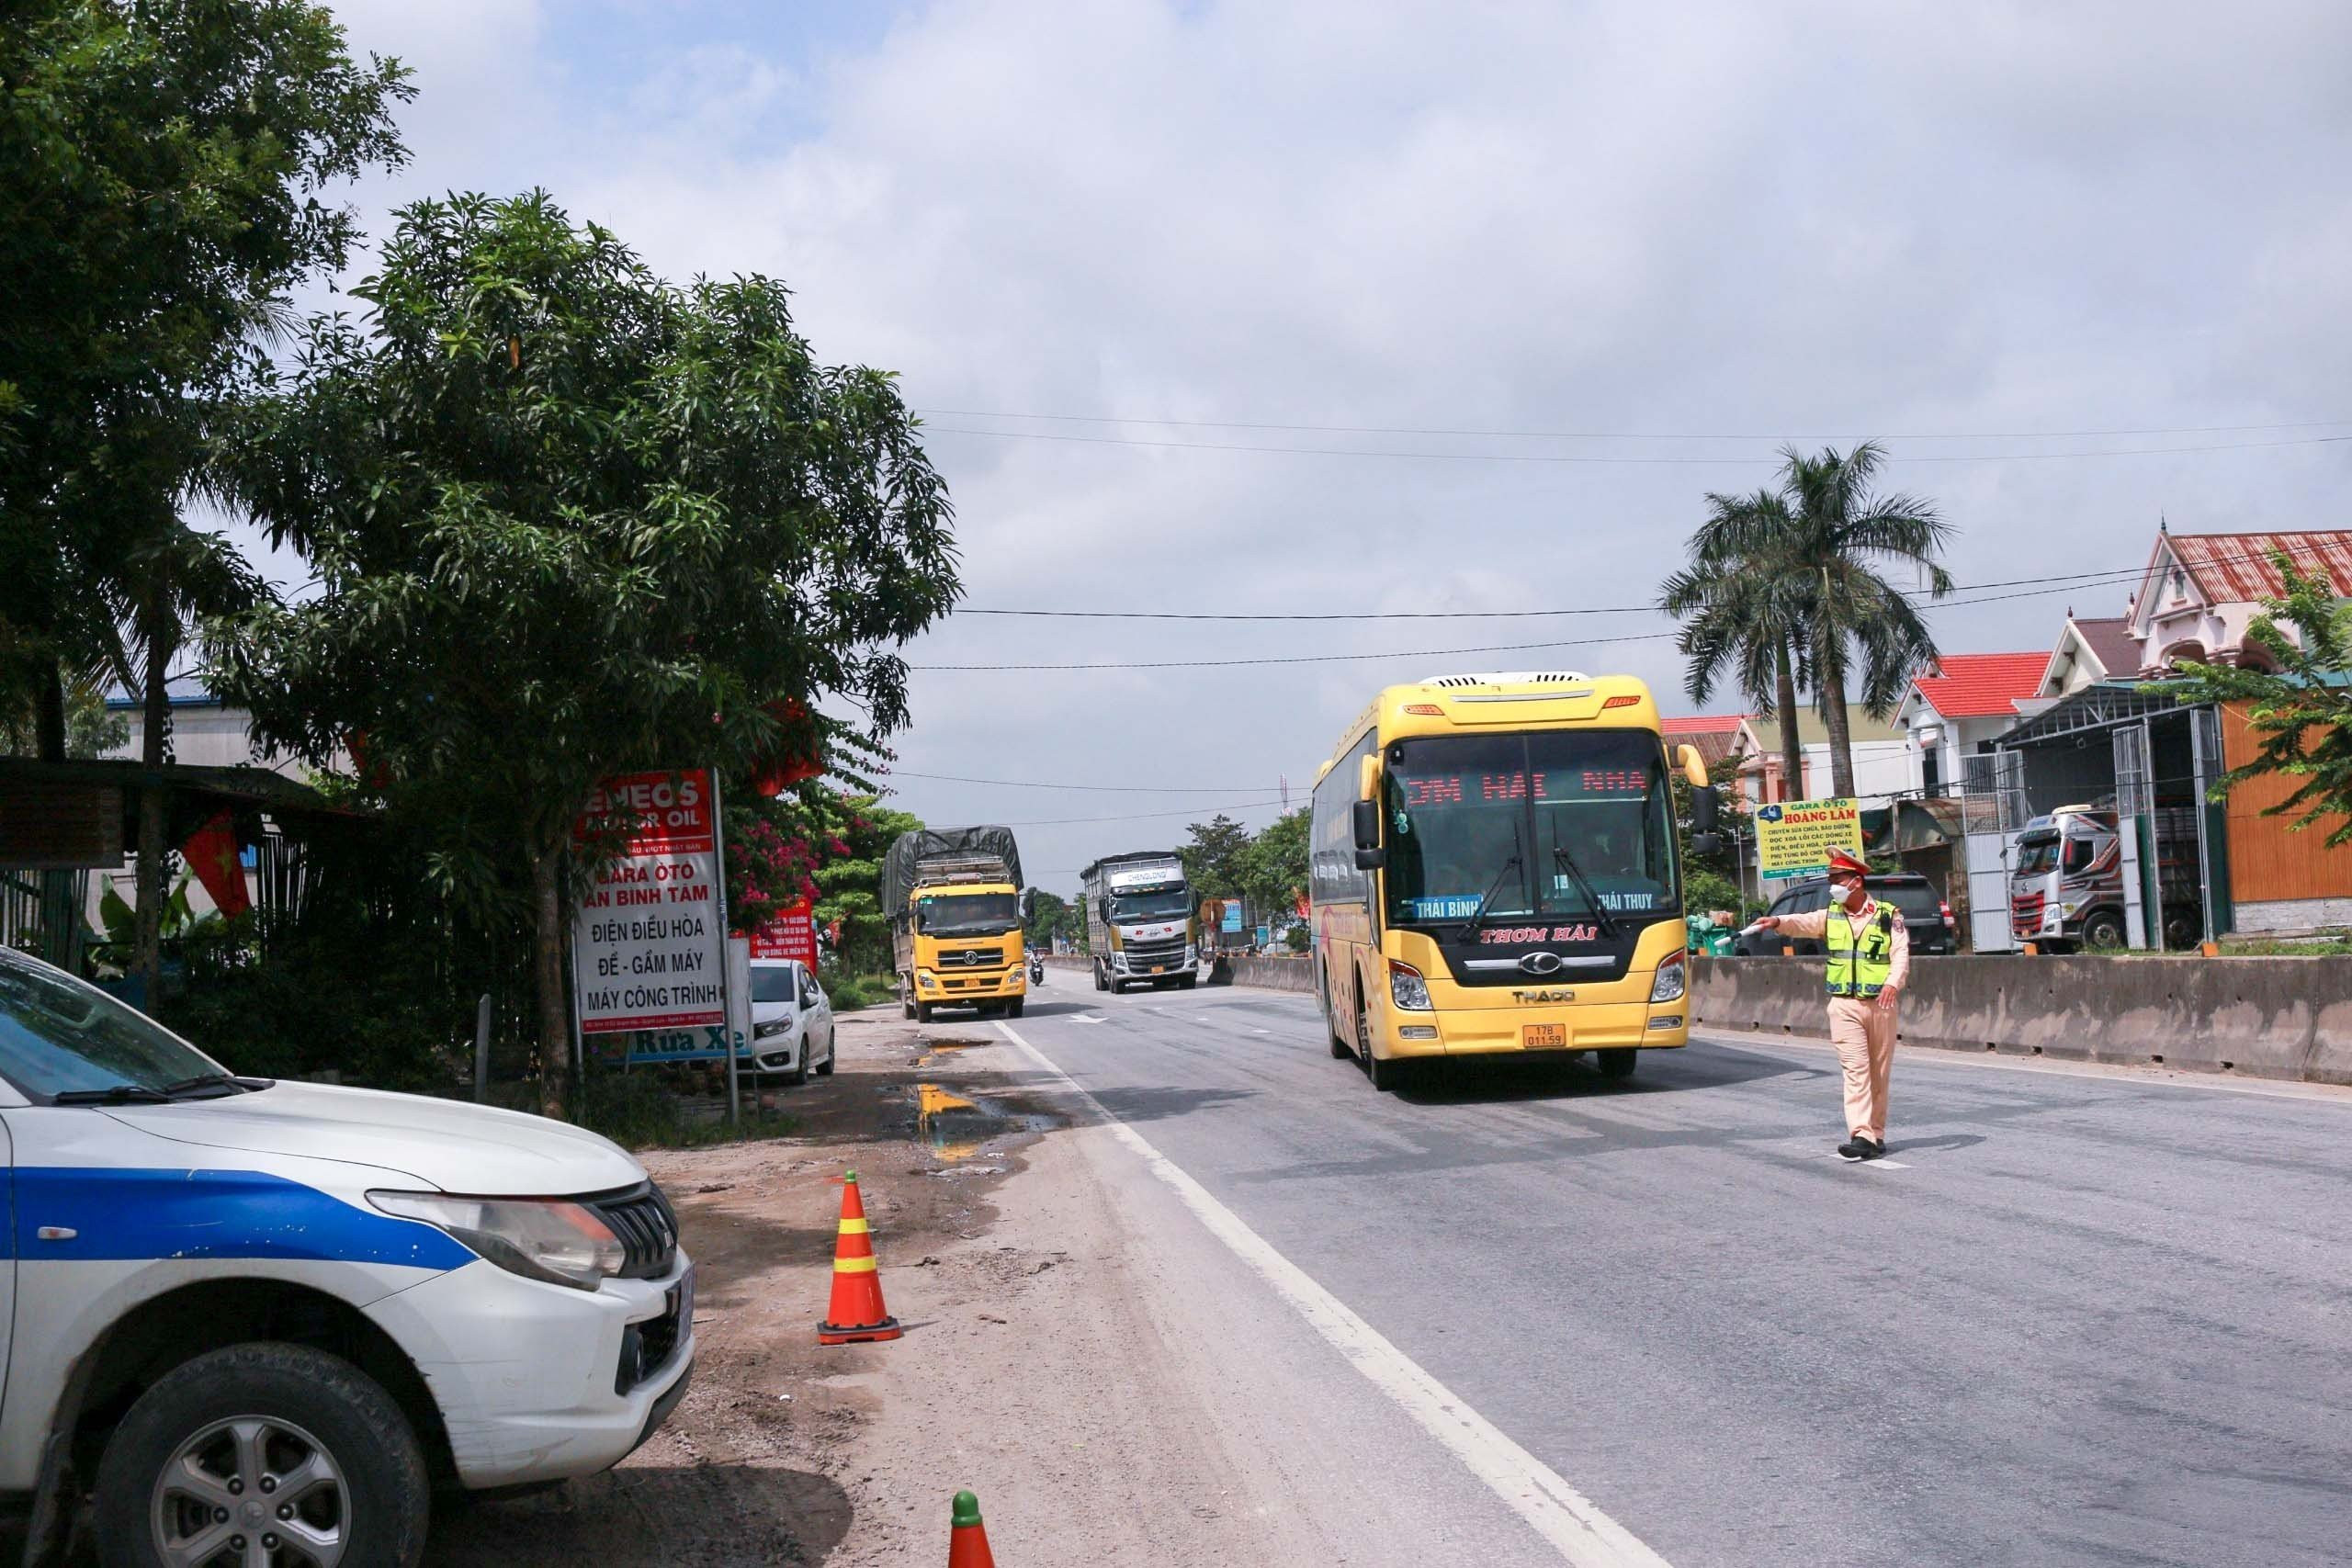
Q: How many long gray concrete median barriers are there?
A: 1